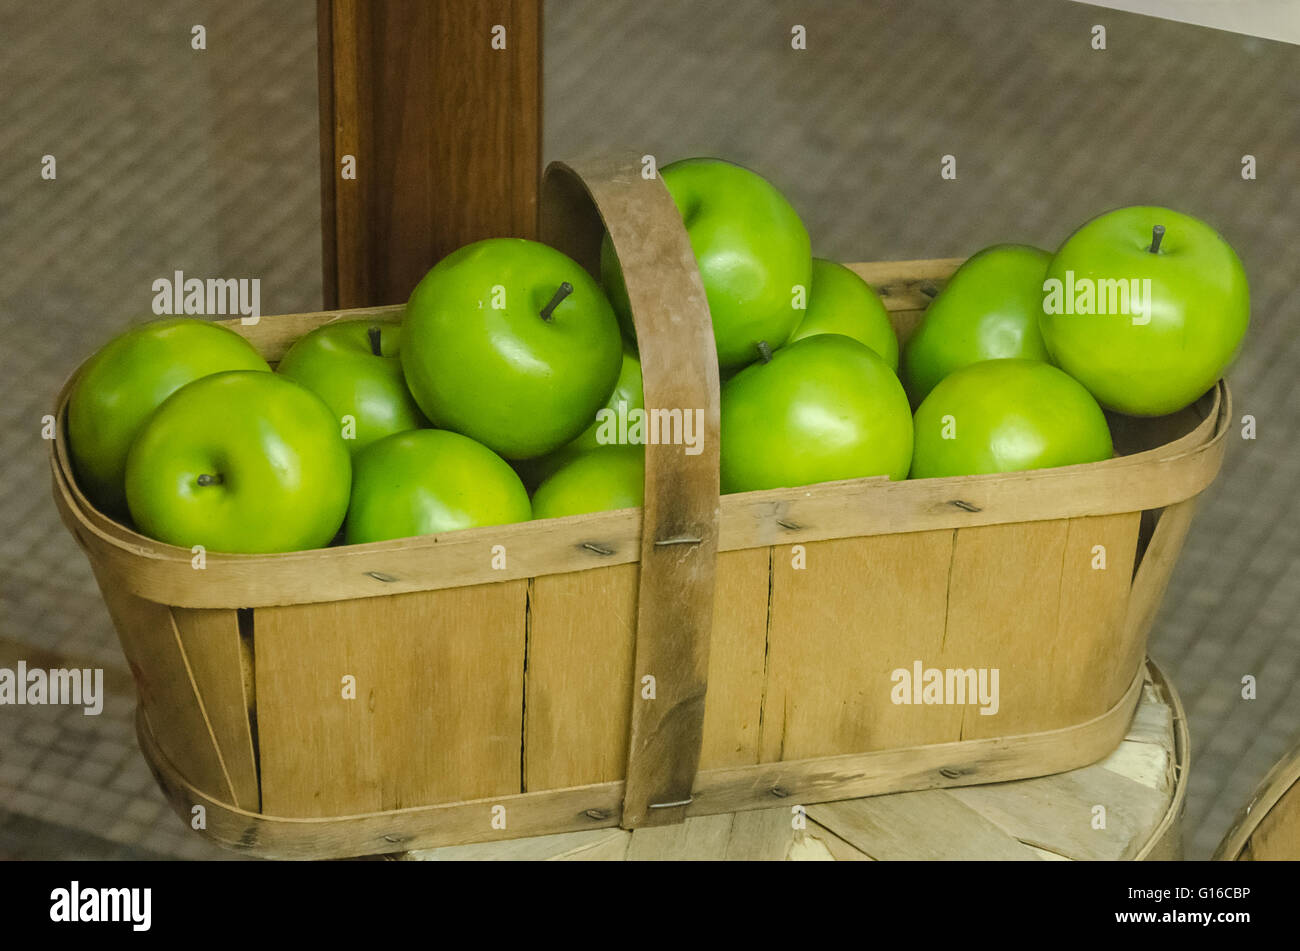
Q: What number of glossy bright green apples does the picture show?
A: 13